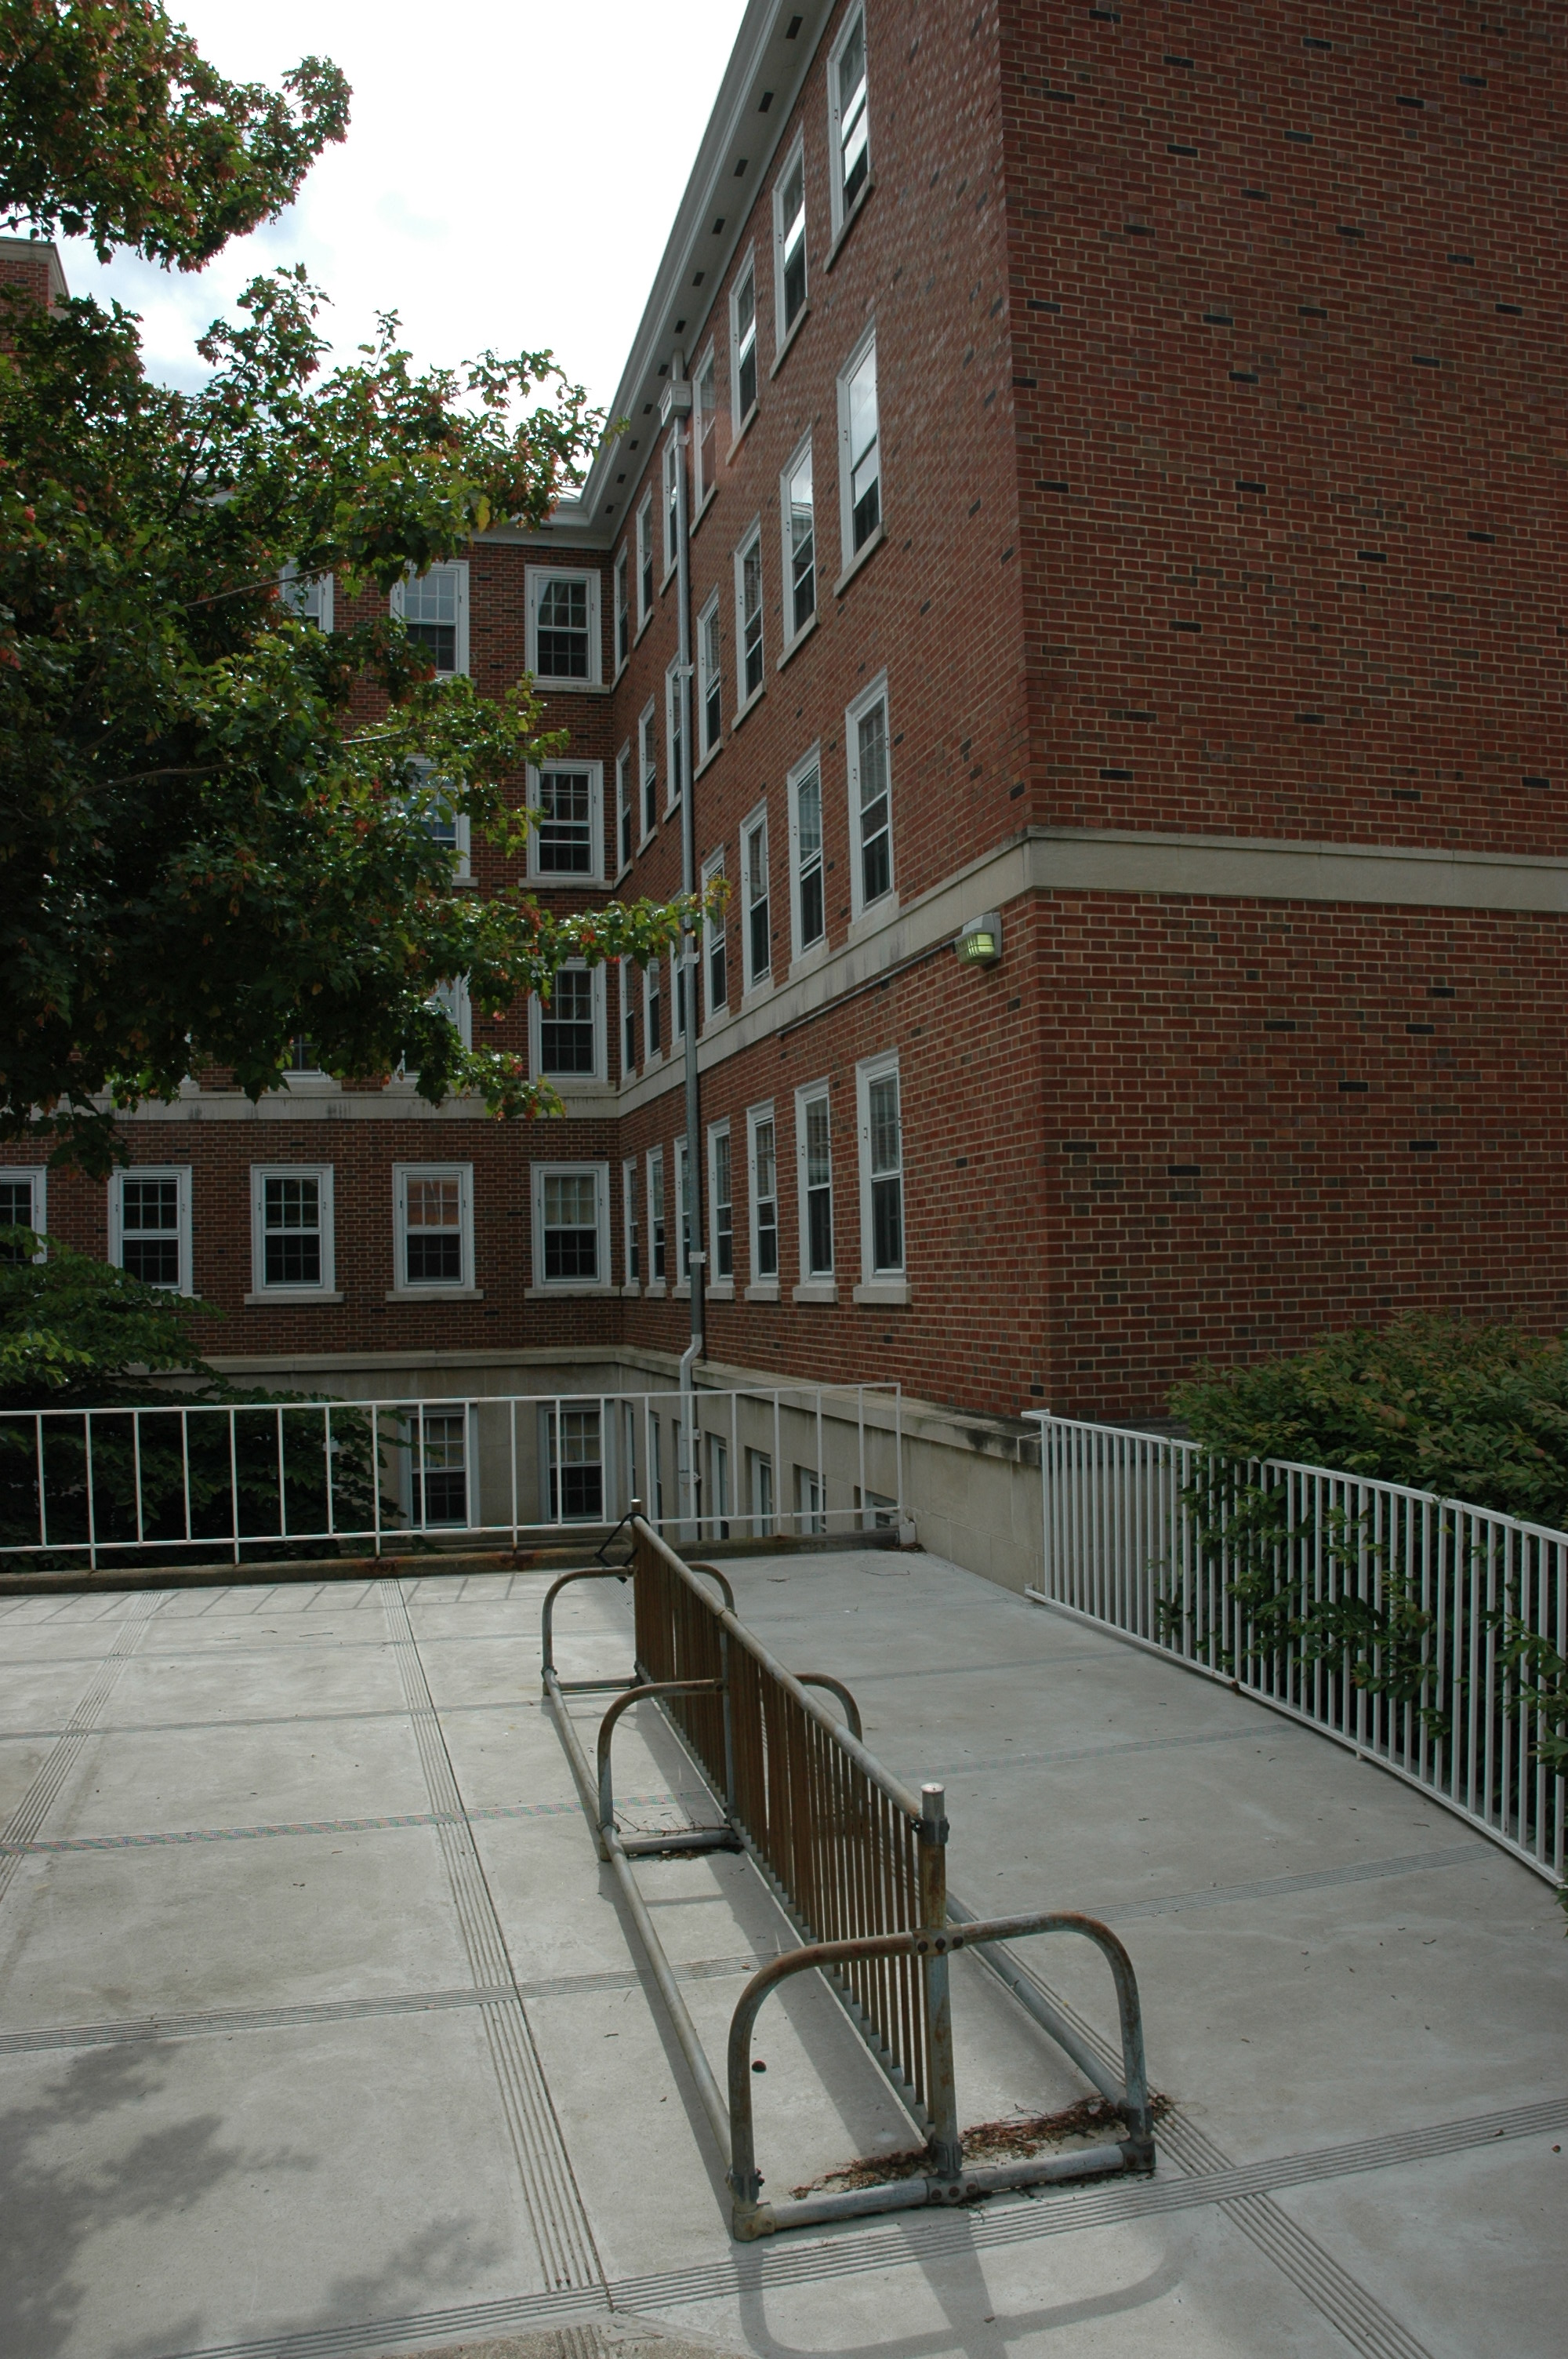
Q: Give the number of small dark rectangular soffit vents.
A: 12